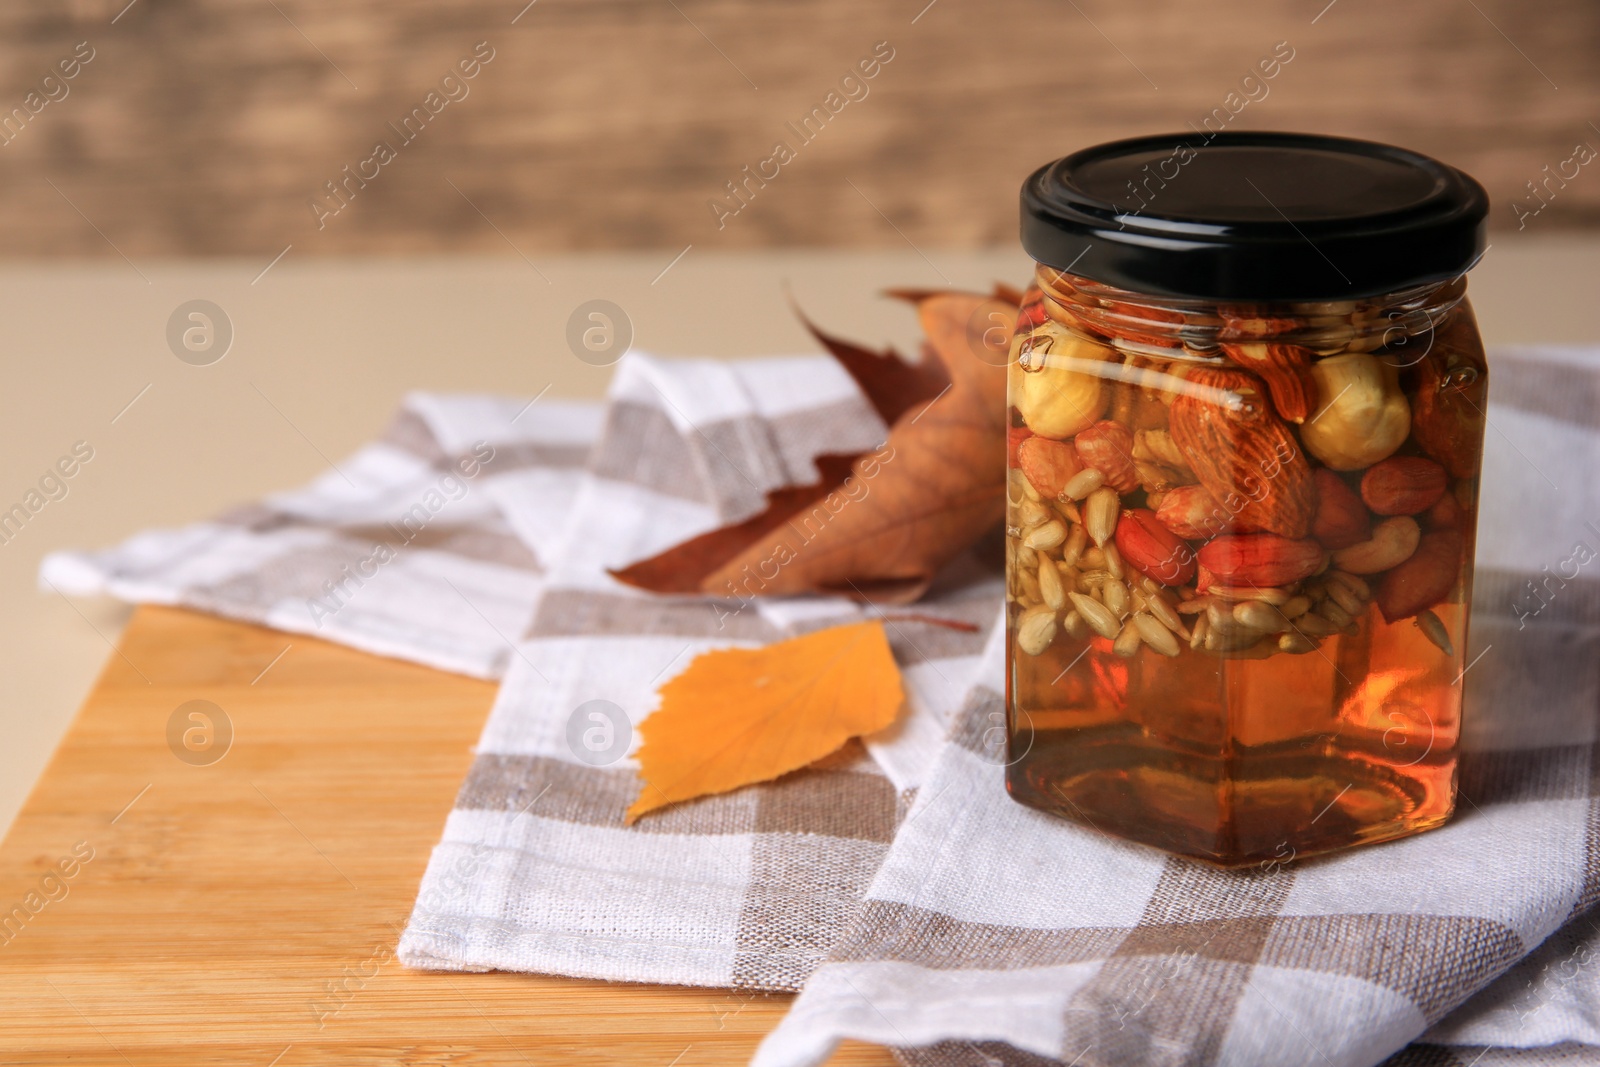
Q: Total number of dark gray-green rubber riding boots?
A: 0